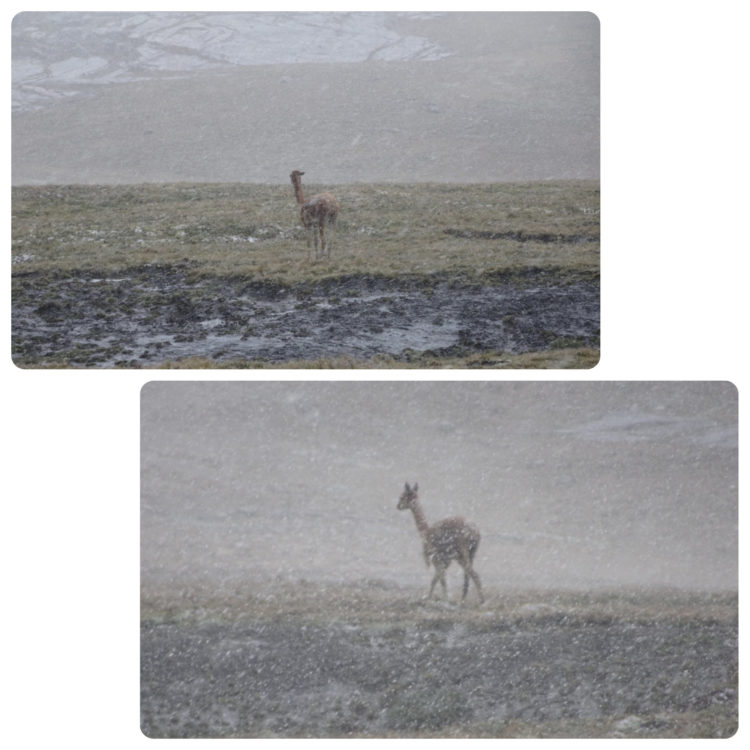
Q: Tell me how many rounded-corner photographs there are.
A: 2